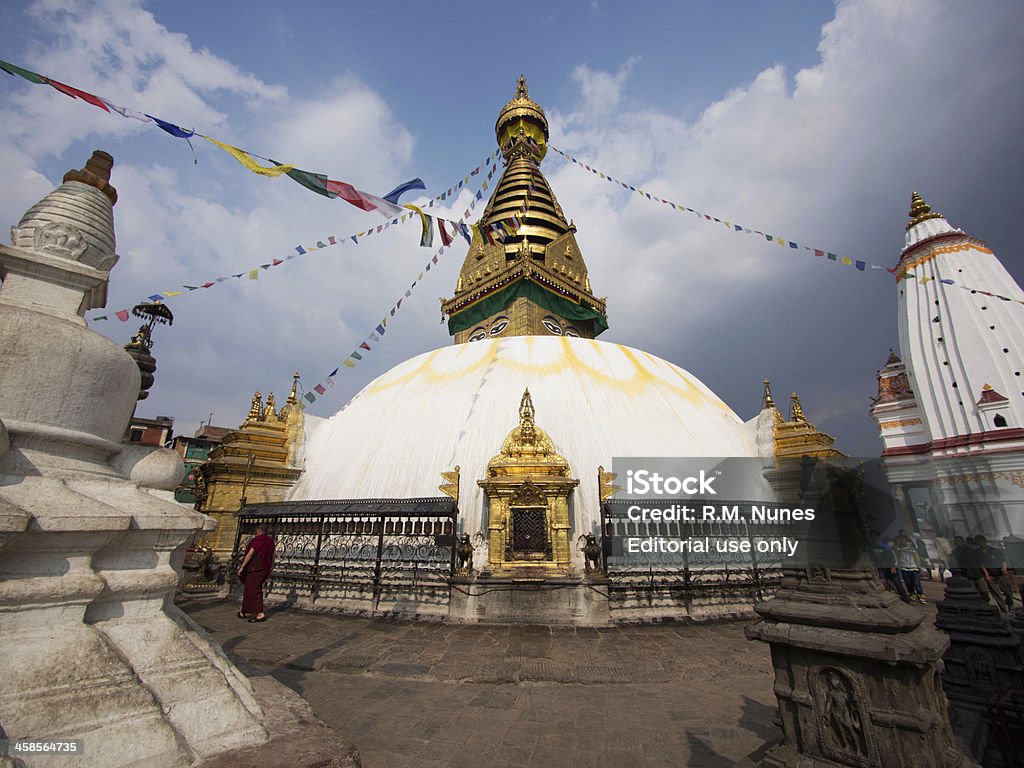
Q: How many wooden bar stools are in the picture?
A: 0